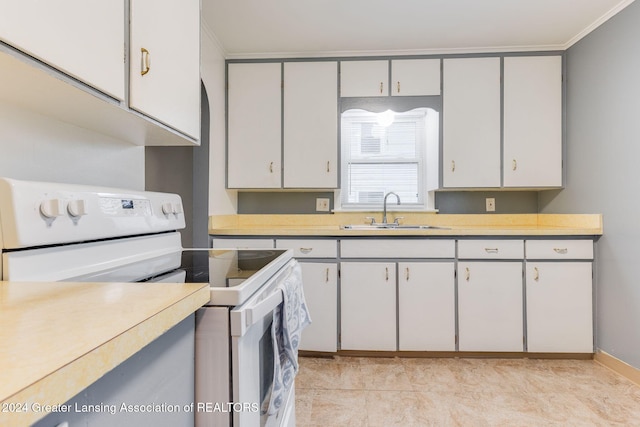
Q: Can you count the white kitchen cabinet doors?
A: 13